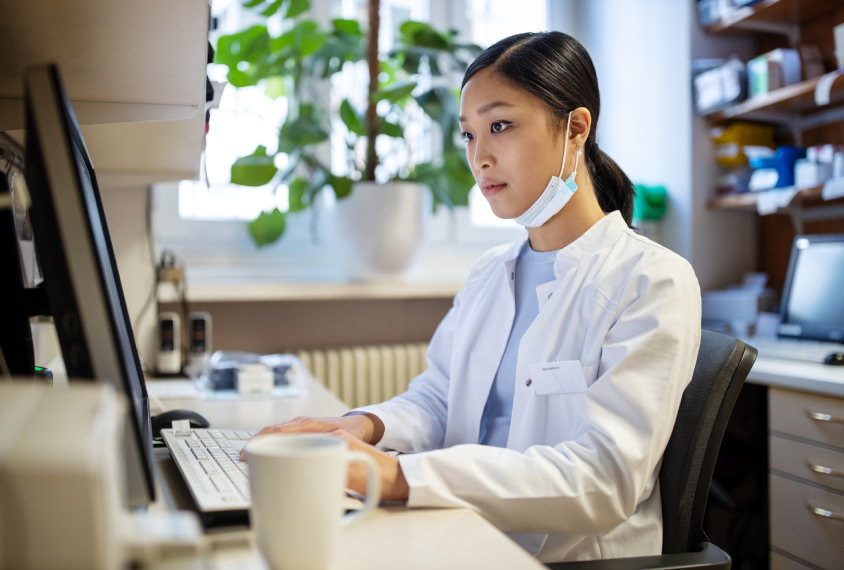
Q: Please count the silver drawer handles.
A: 3